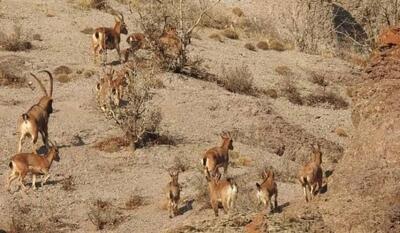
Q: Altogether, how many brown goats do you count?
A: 12